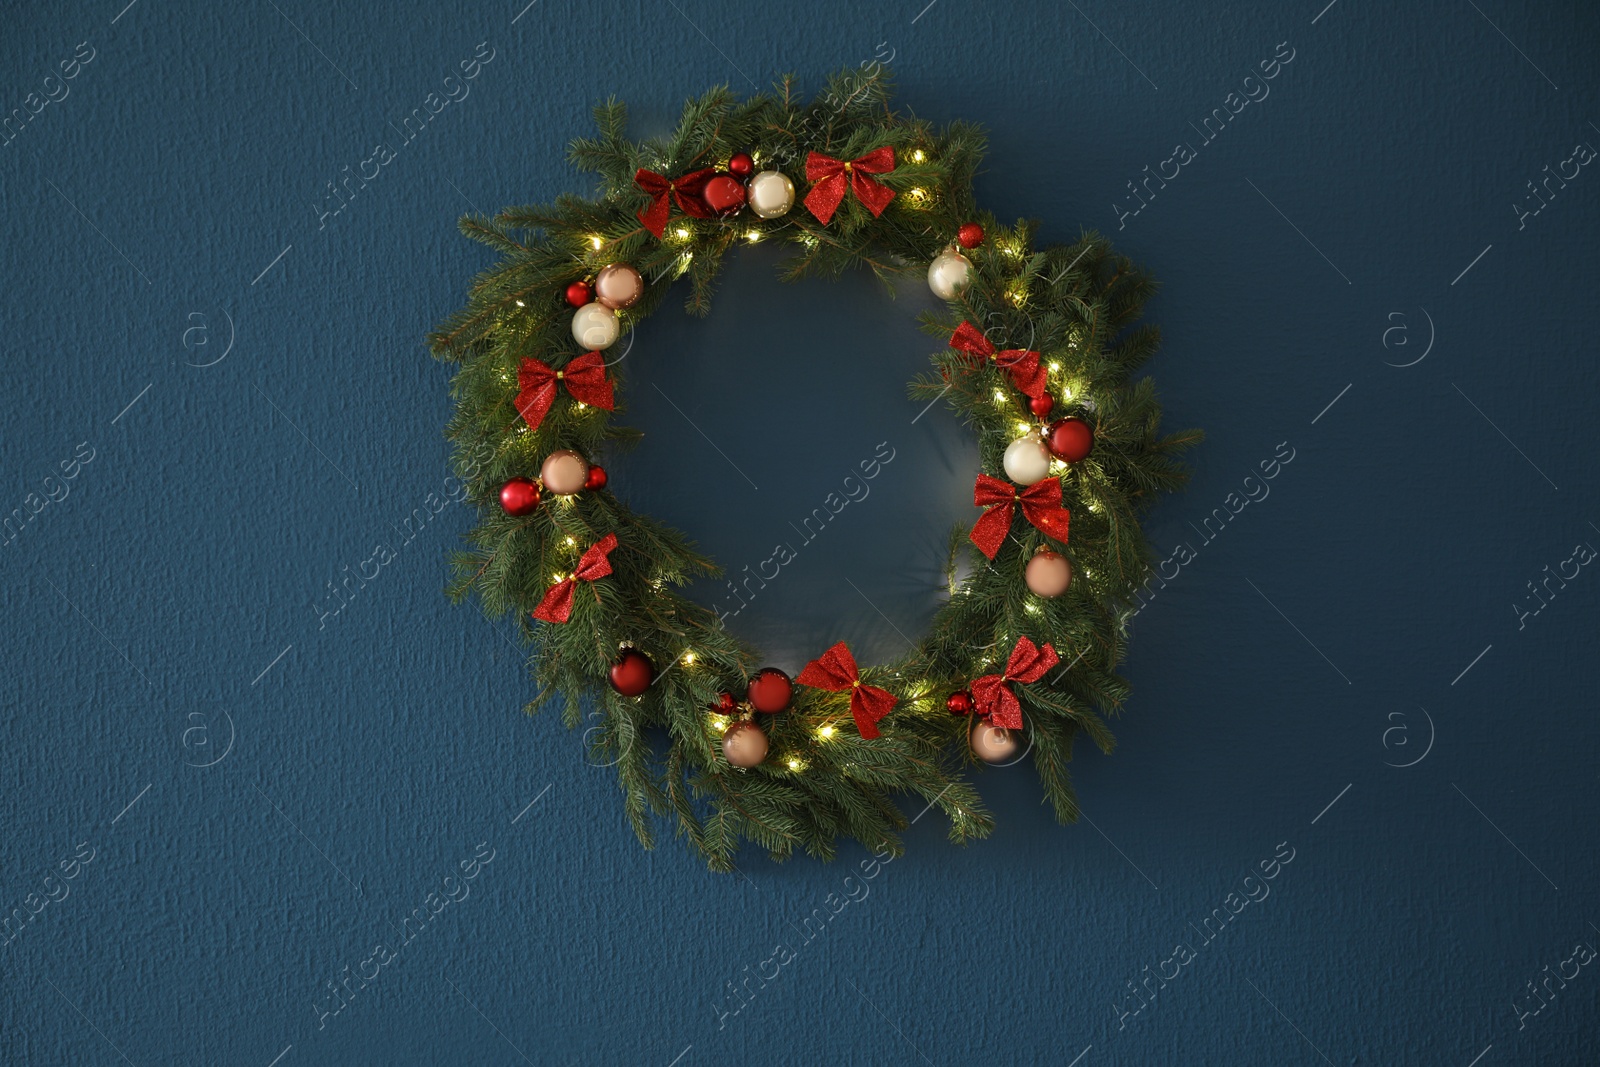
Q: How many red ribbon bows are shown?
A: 8